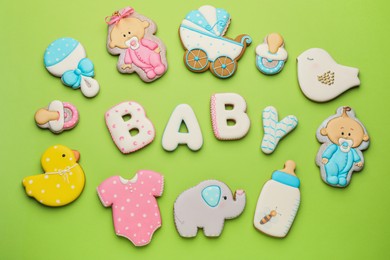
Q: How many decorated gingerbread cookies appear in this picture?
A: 15